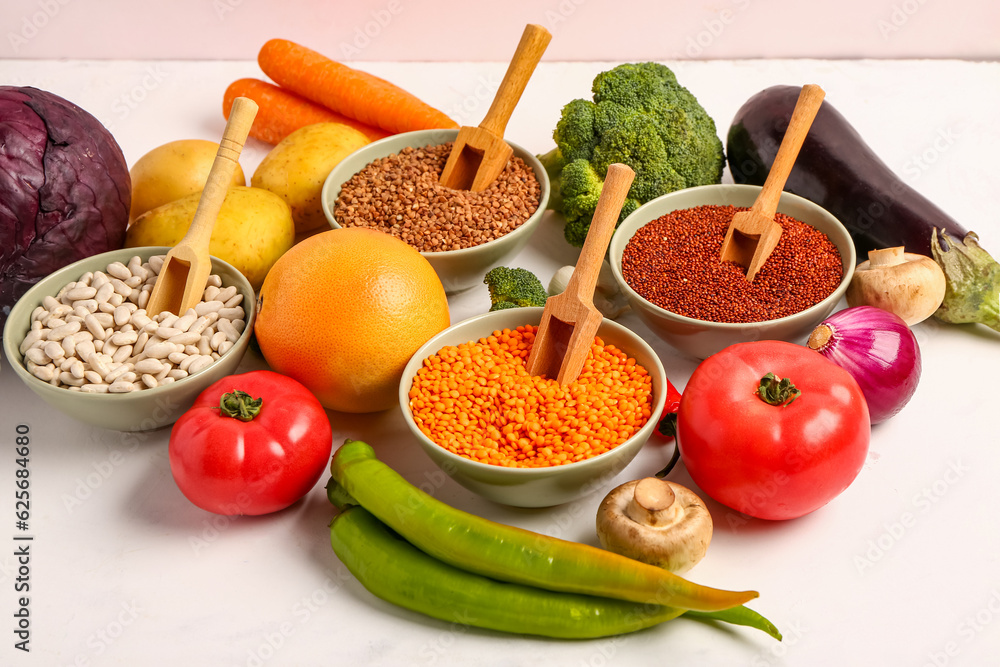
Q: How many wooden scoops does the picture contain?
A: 4